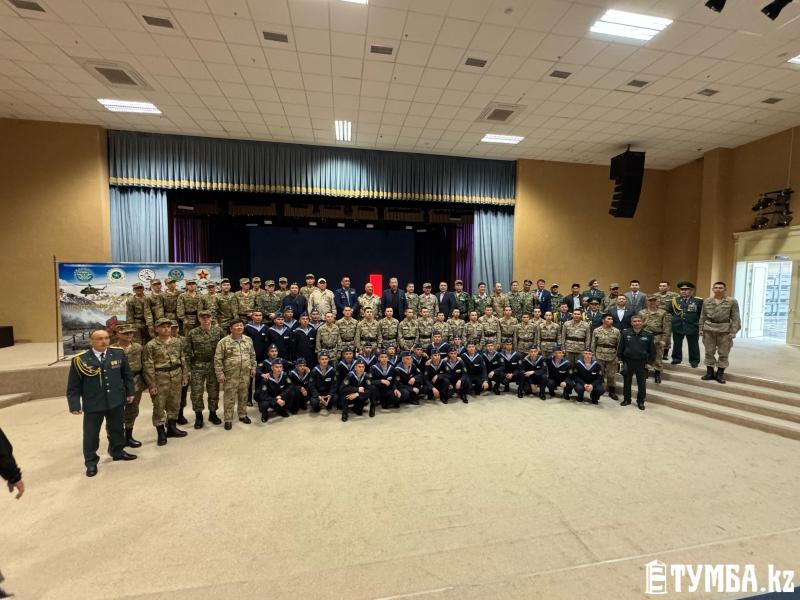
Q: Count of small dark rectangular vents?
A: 9